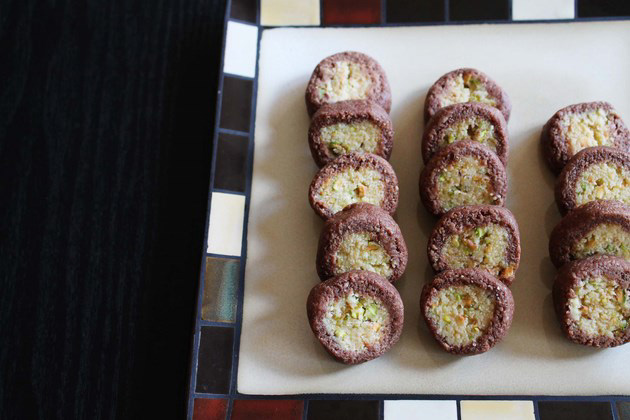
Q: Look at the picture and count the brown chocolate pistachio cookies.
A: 14